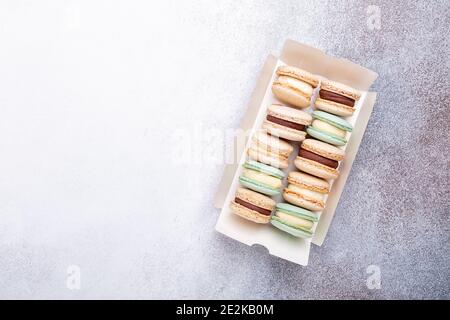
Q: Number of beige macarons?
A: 7